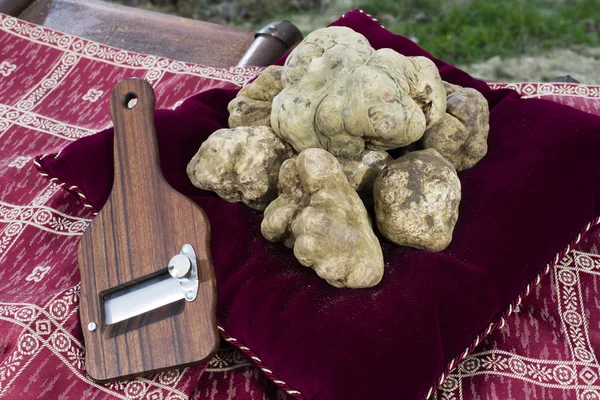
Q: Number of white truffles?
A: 7